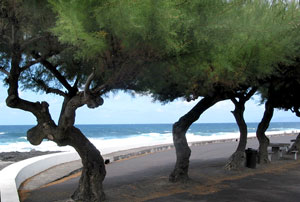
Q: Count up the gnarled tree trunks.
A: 4